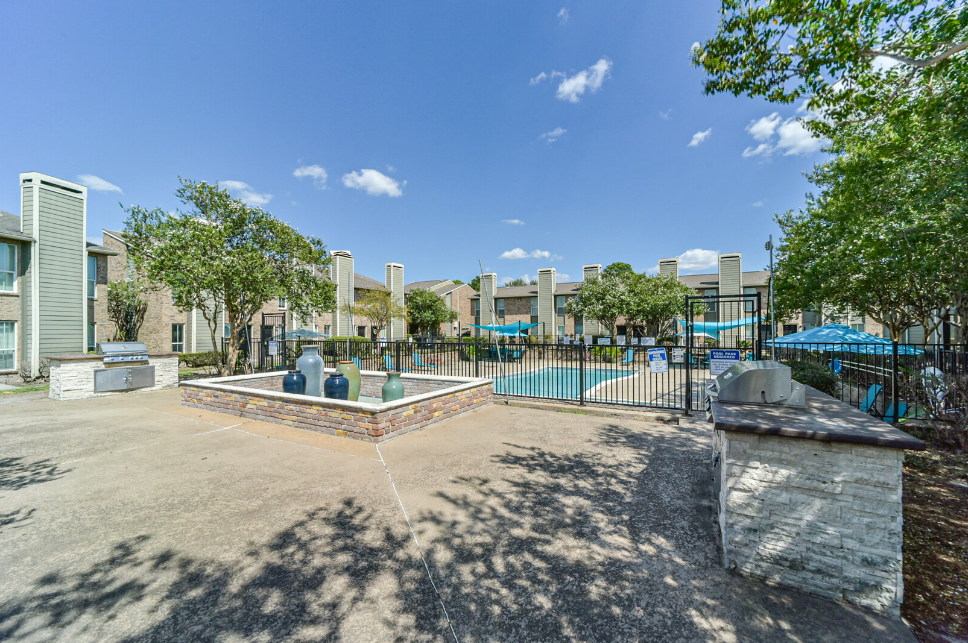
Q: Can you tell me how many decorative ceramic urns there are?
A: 5